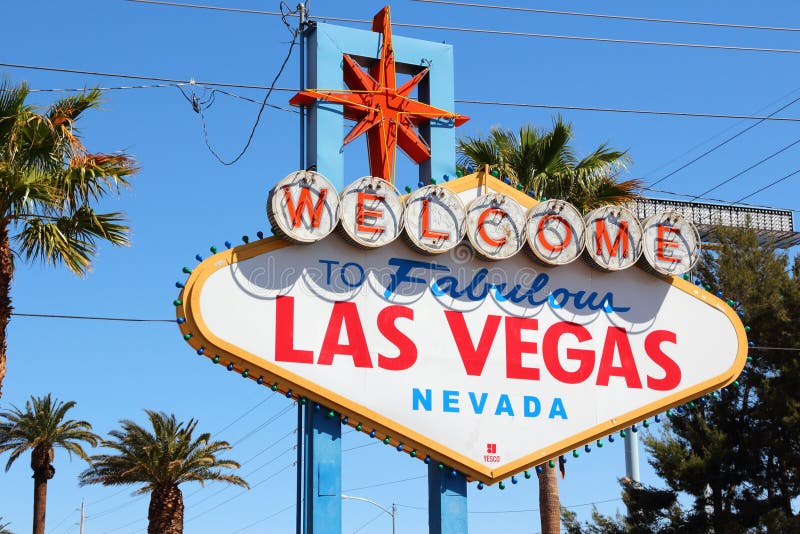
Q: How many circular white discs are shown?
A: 7